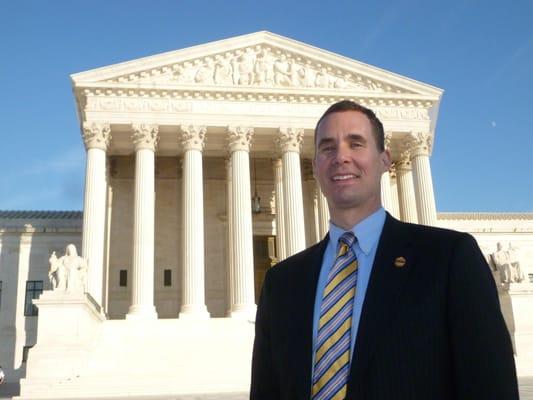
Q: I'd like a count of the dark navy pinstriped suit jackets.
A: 1